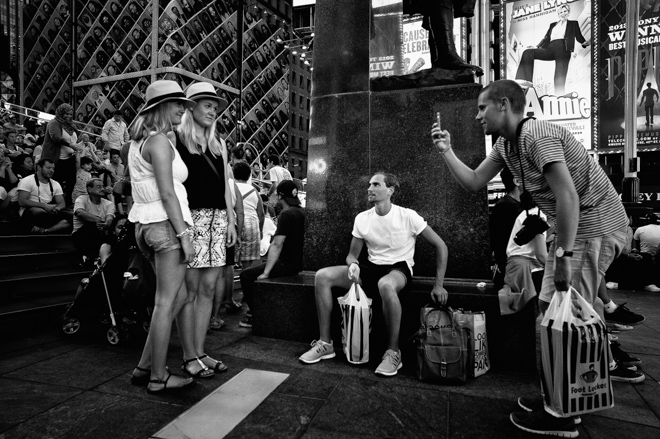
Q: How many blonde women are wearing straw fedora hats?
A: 2